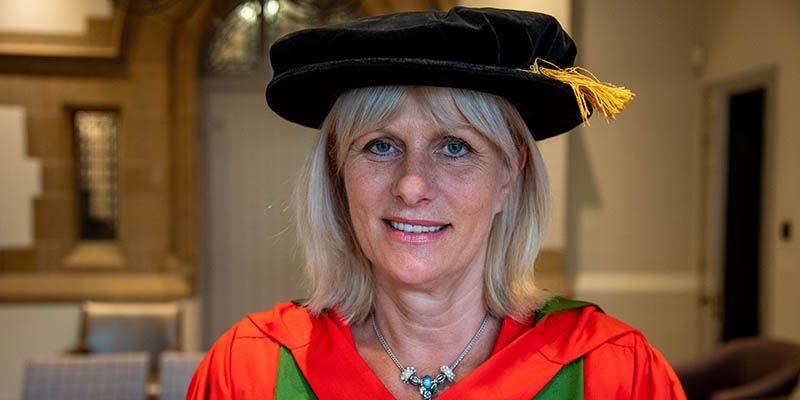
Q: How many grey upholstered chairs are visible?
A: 3